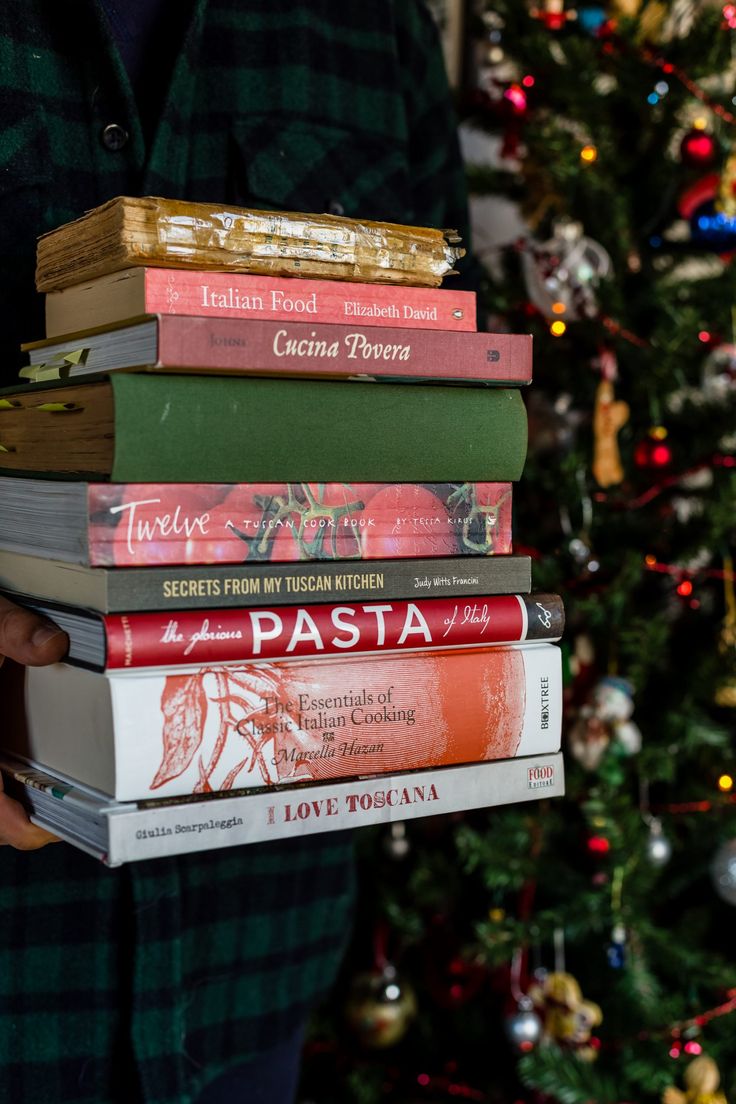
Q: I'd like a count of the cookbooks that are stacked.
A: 9